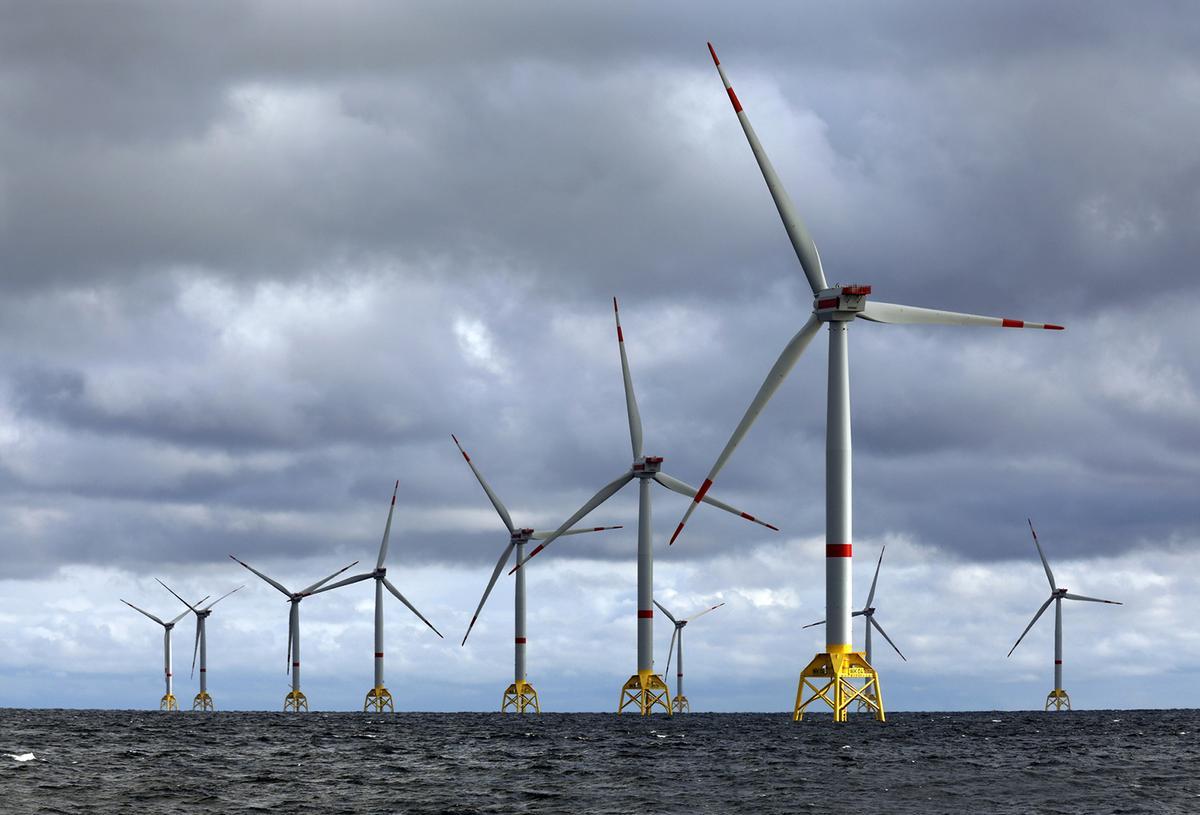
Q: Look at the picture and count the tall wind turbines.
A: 10